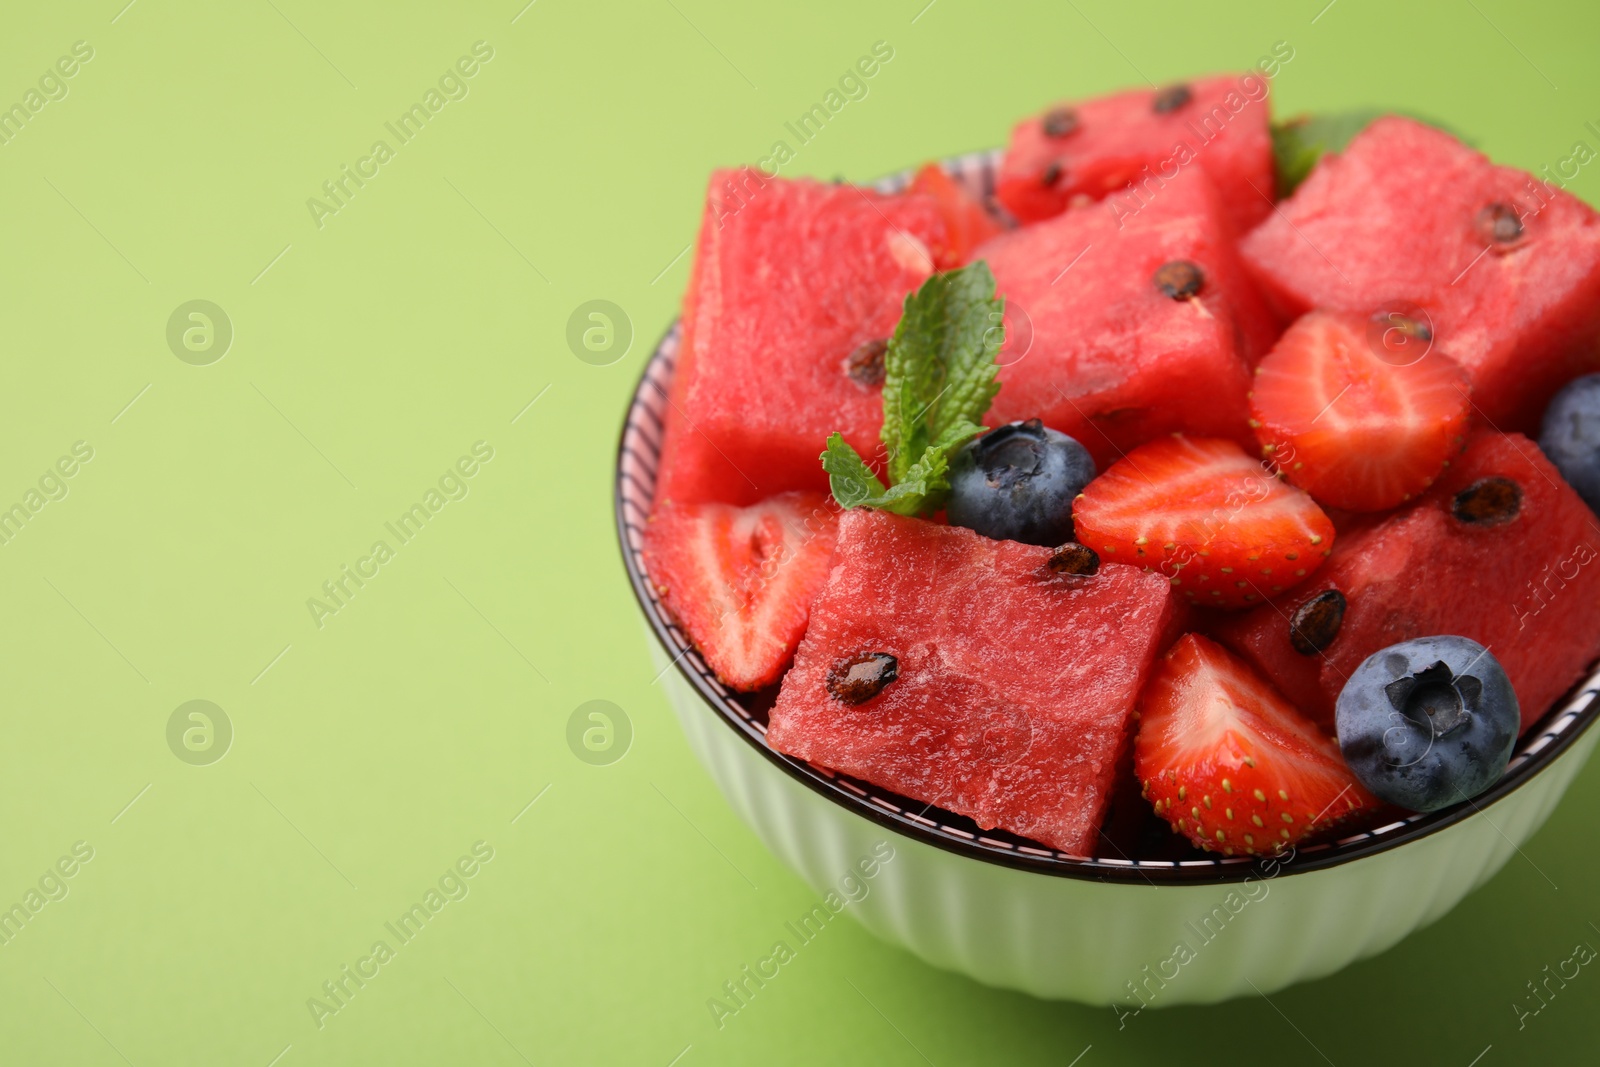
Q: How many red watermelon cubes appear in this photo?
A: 6